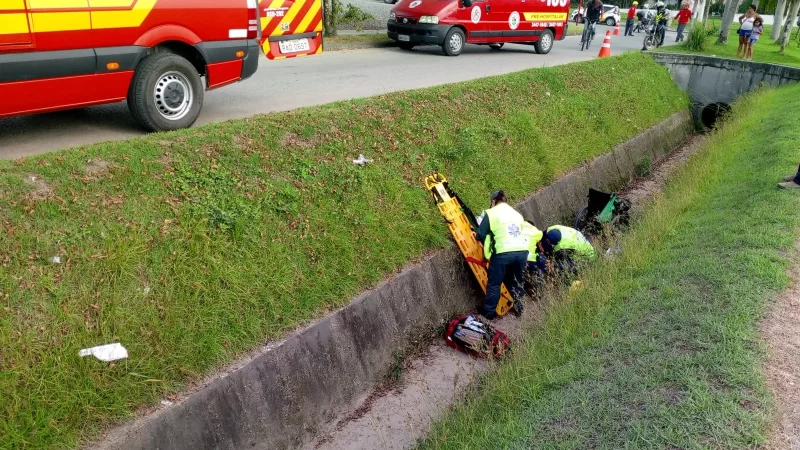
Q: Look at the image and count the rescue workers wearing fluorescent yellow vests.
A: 3